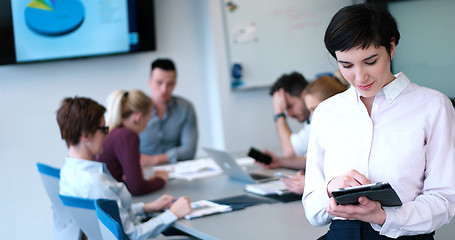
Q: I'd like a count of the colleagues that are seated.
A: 5